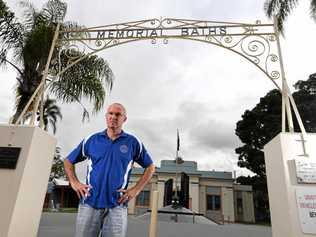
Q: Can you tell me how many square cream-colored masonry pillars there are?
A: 2